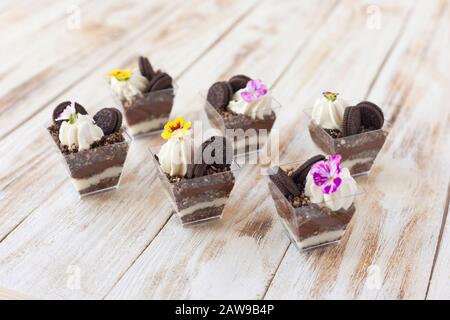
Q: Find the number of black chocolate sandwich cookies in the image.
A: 12